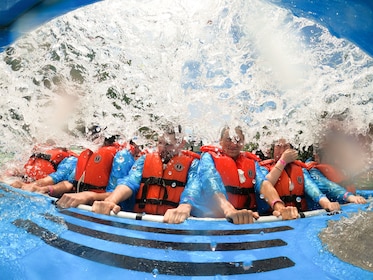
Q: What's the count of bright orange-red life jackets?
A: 6